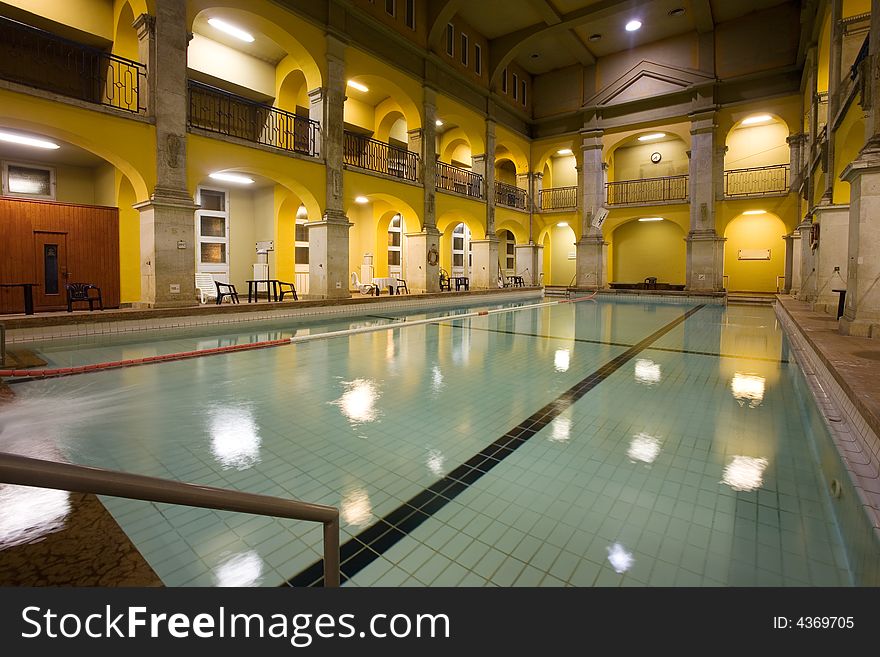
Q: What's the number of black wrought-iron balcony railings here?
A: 8